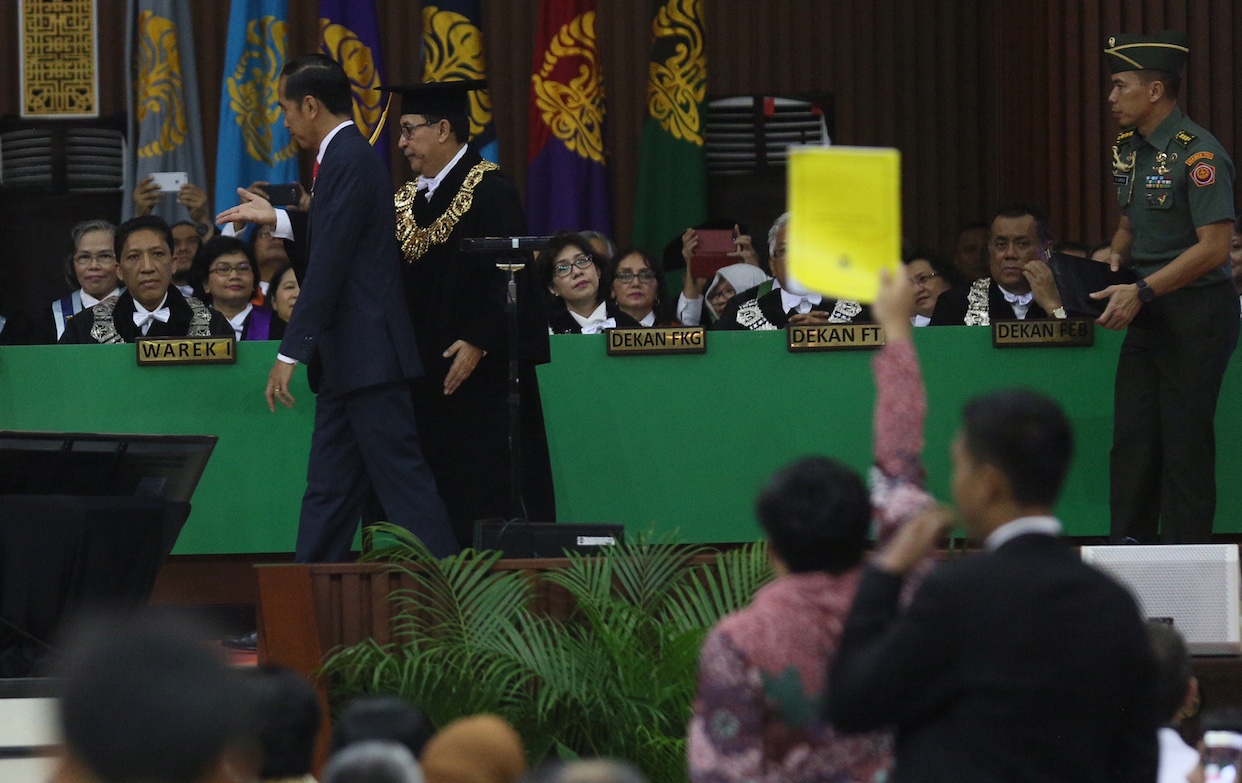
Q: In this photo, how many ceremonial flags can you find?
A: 6